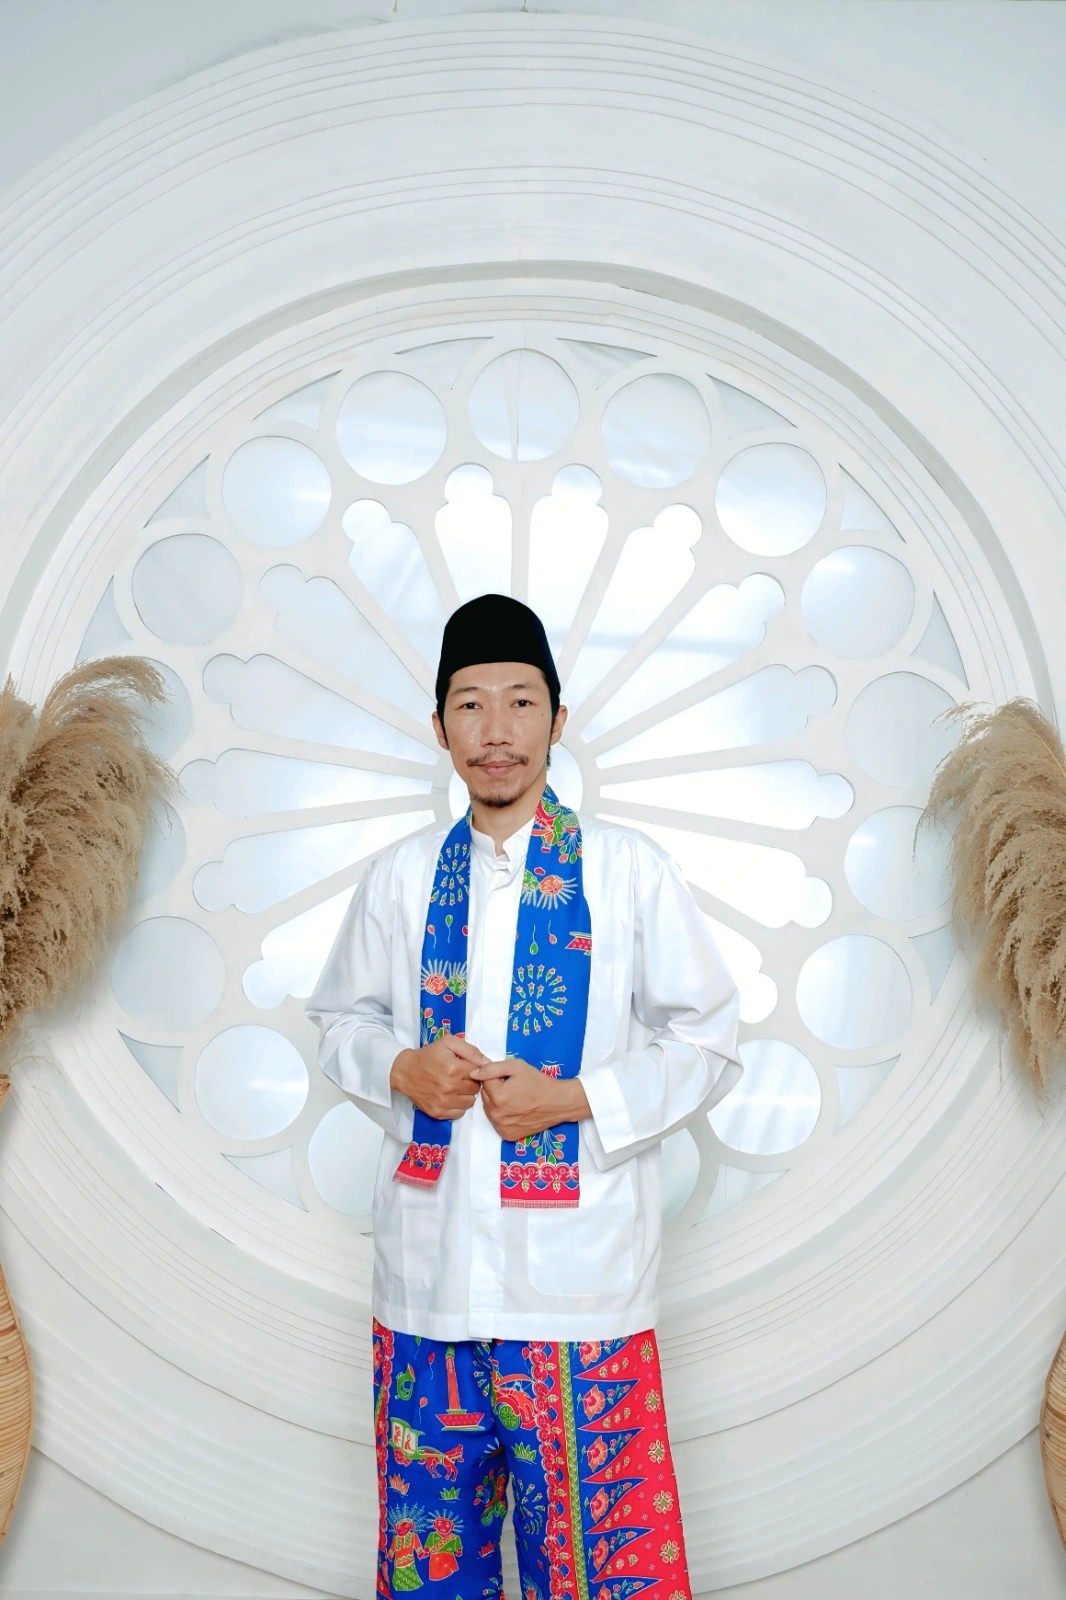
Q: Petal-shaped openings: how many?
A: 14